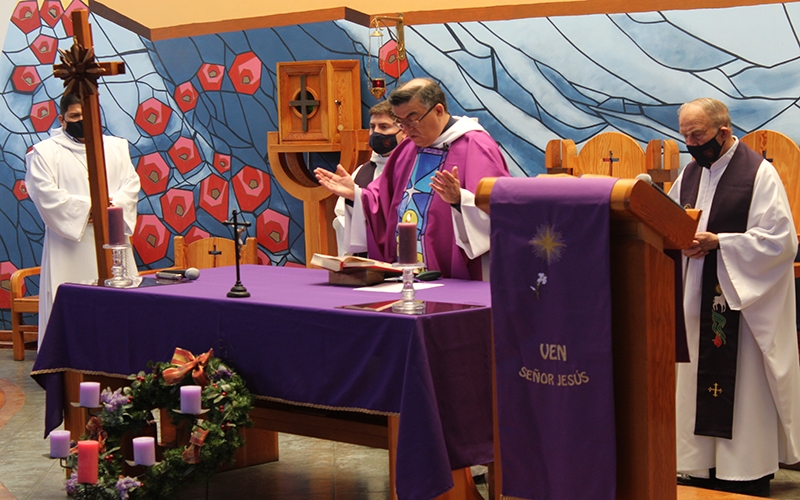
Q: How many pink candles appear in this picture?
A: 1